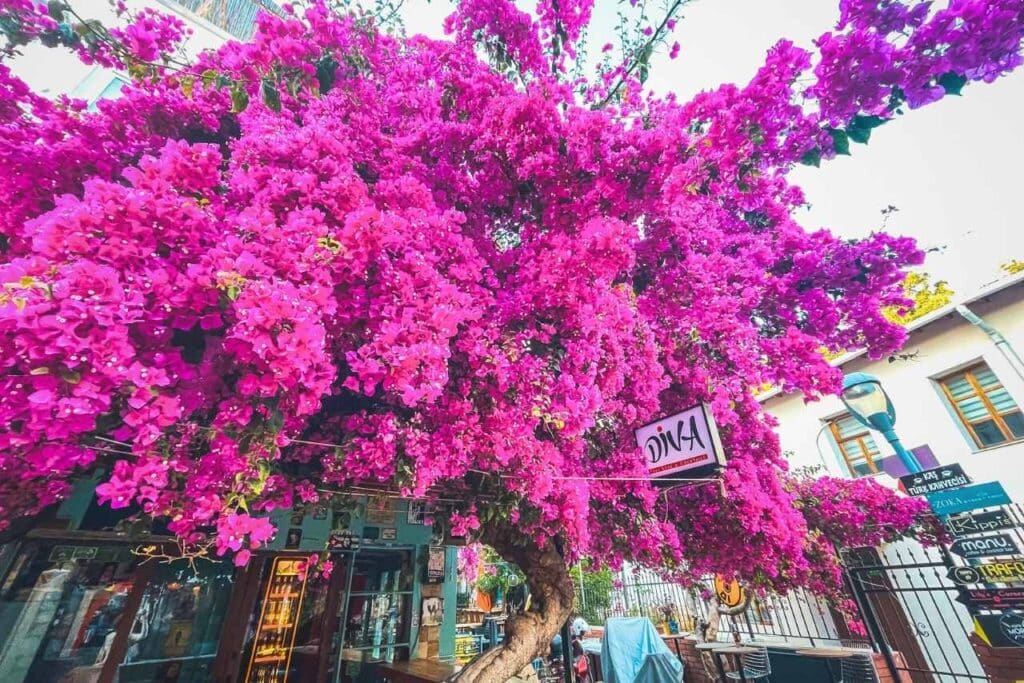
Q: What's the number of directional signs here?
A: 7